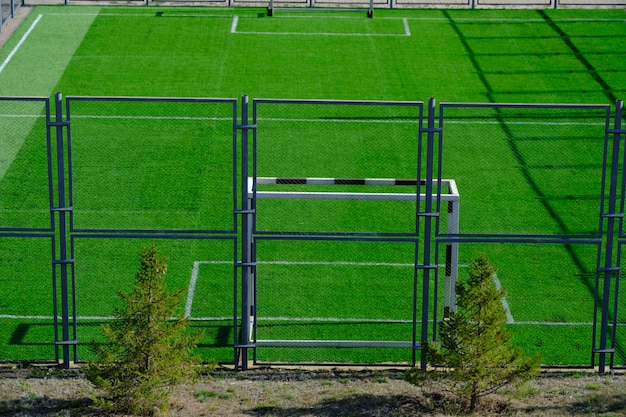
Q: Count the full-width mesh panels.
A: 6